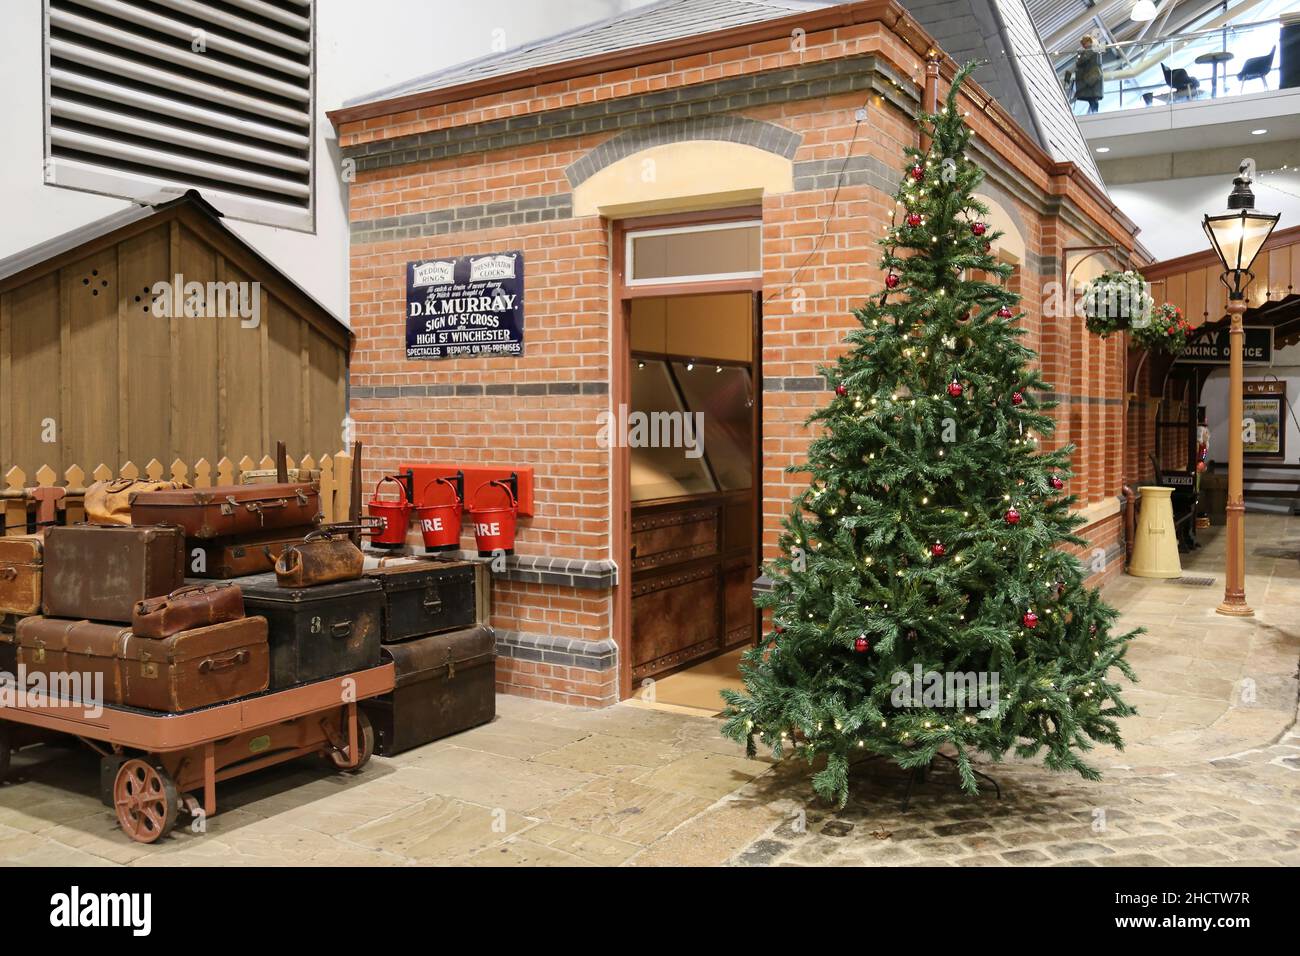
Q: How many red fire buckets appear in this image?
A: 3